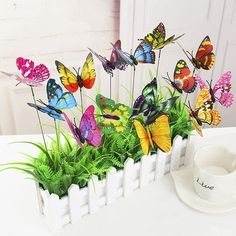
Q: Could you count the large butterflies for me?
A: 14